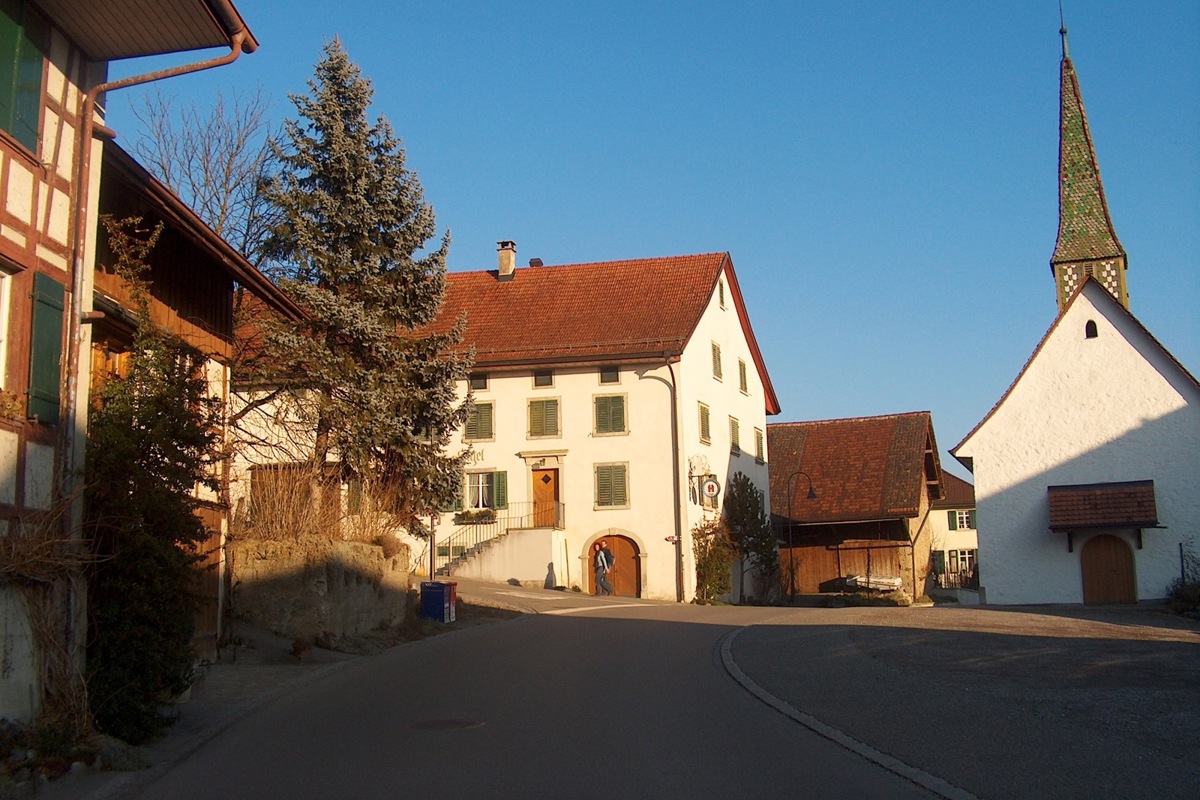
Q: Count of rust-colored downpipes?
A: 1